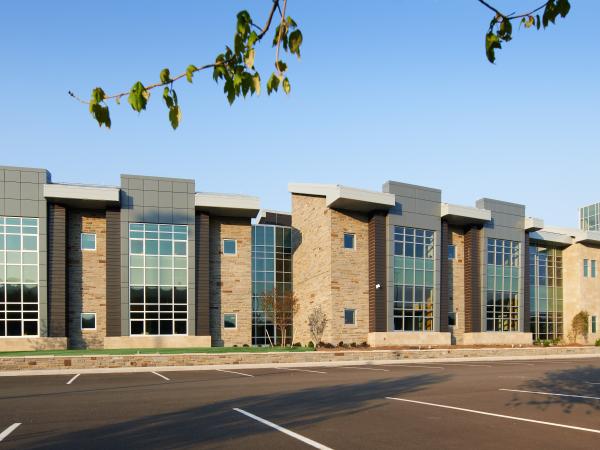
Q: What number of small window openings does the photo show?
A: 11